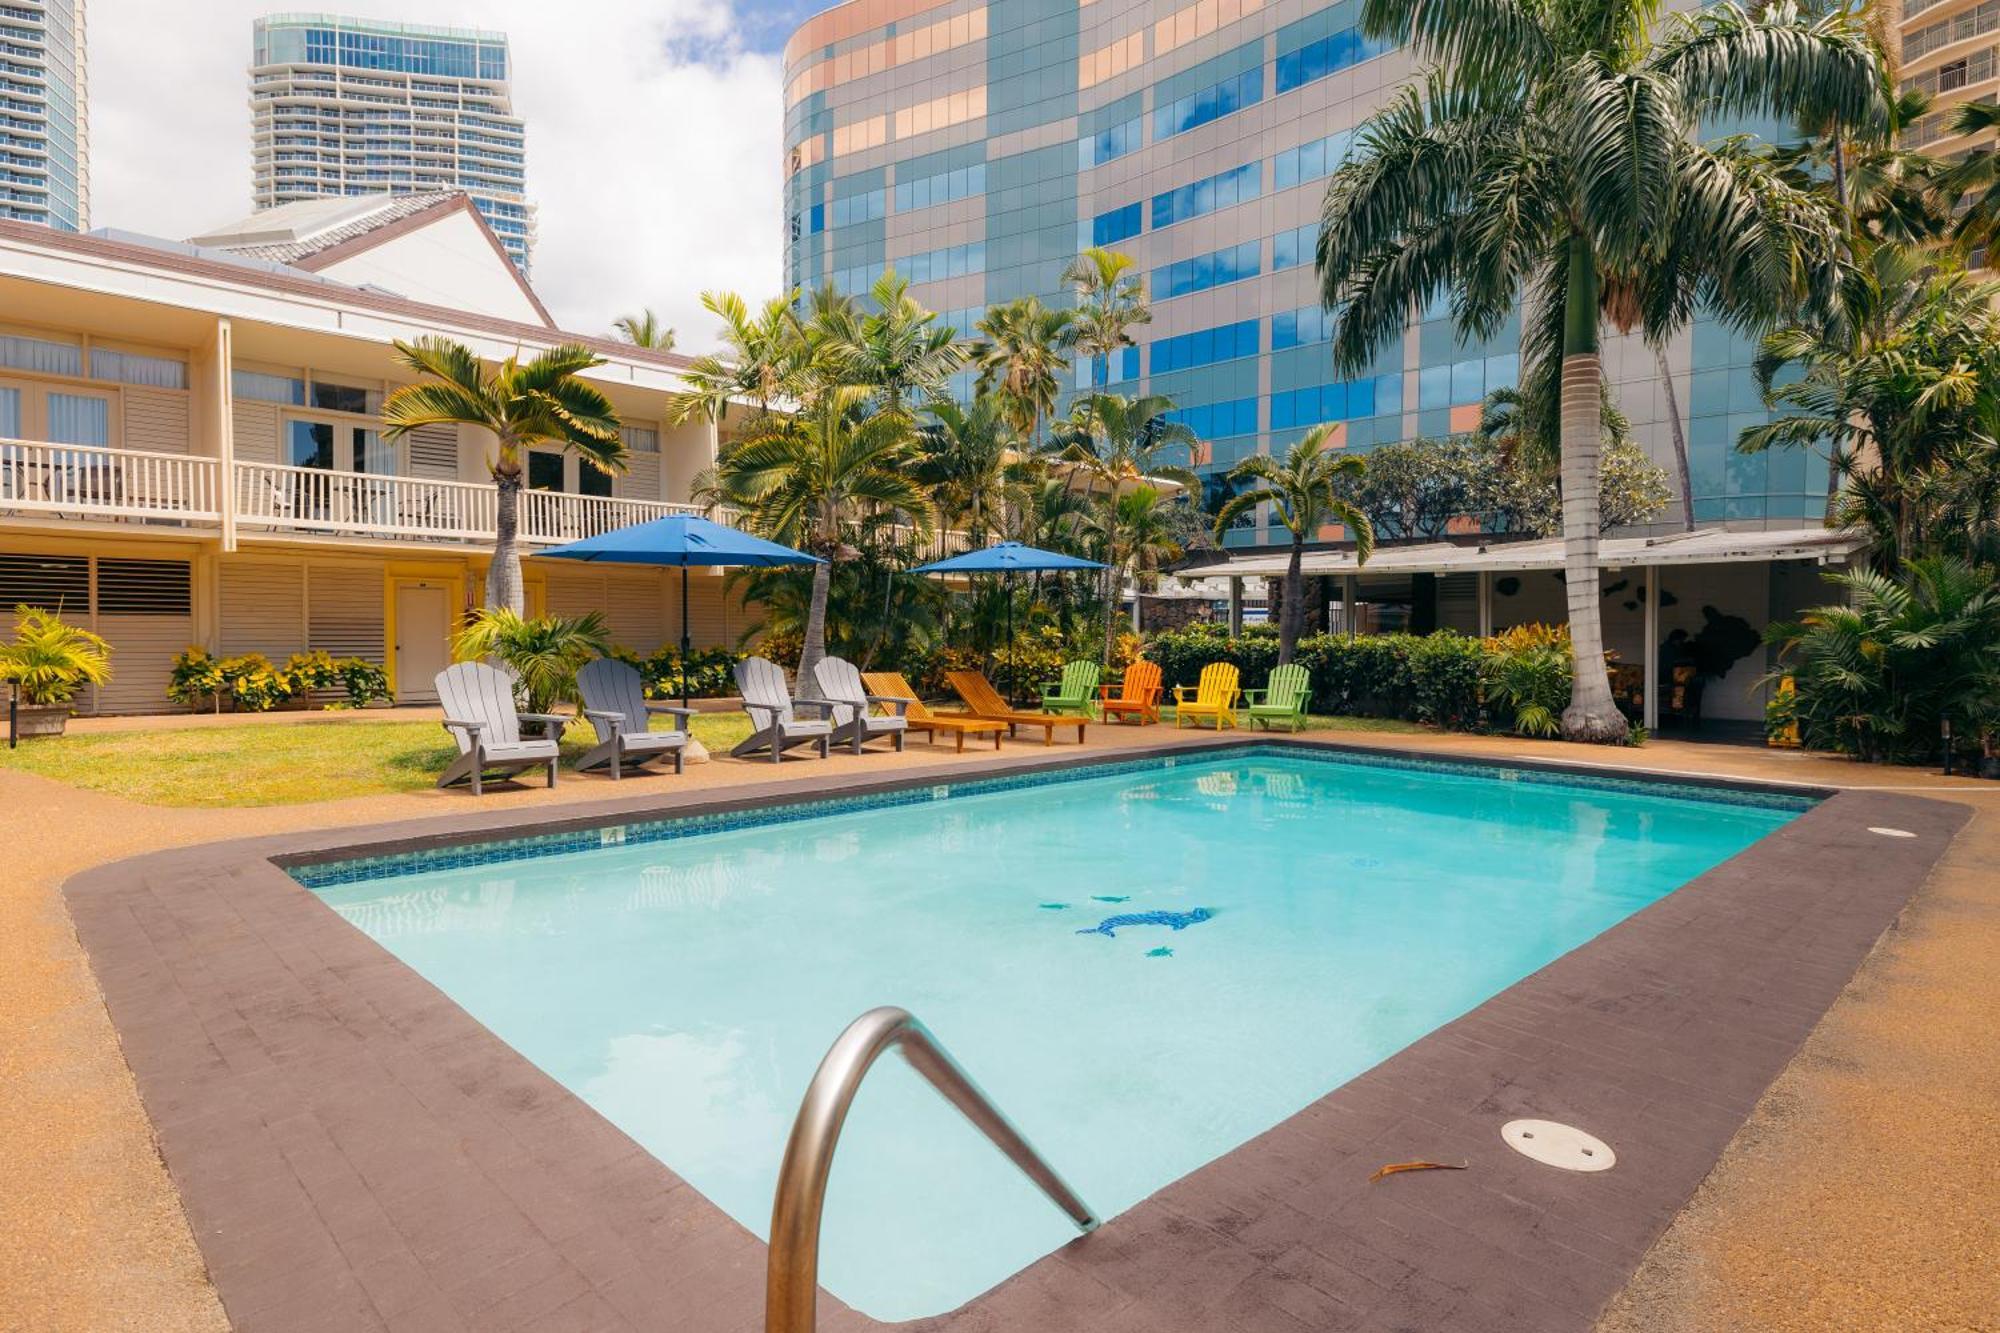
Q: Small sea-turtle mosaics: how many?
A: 3